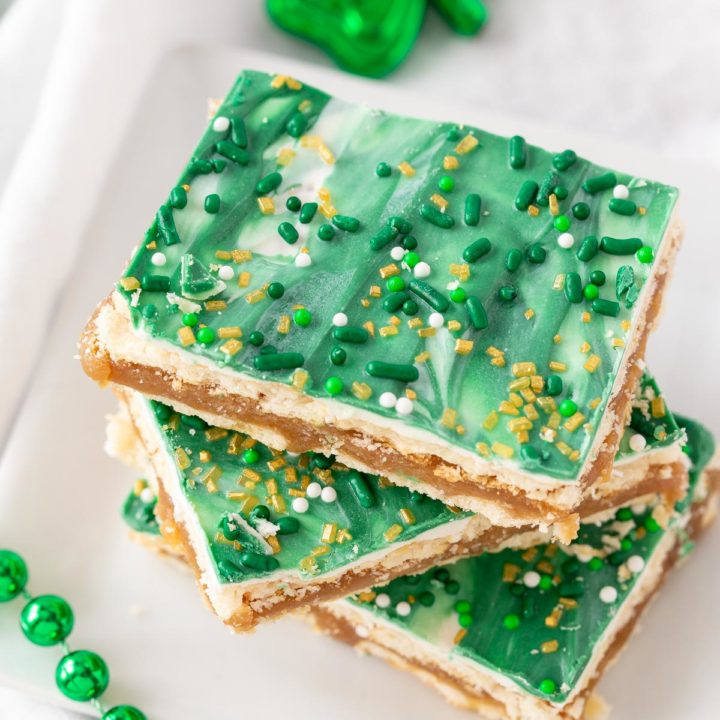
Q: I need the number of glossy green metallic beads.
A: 4